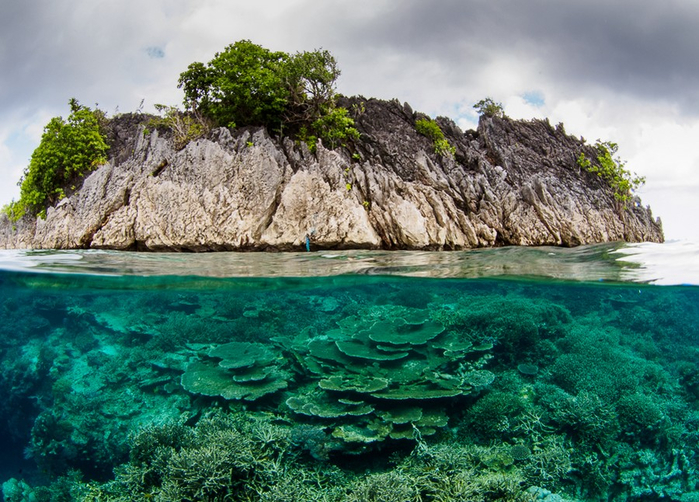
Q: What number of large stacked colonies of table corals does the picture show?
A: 2